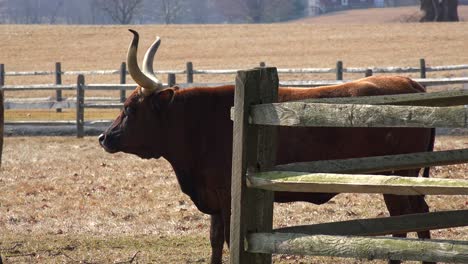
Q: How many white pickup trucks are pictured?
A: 0